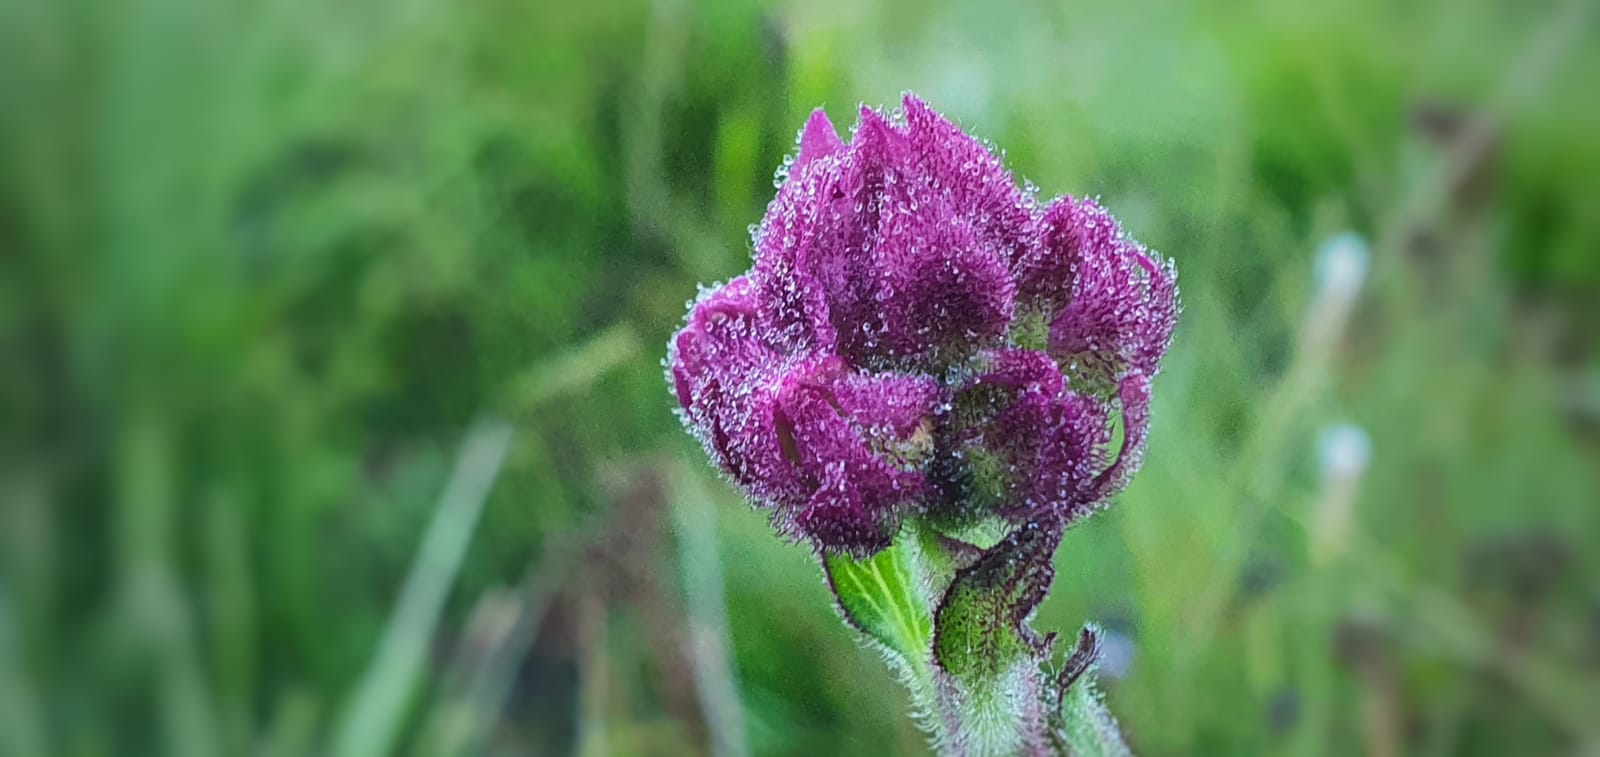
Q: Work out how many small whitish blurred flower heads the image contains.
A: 2